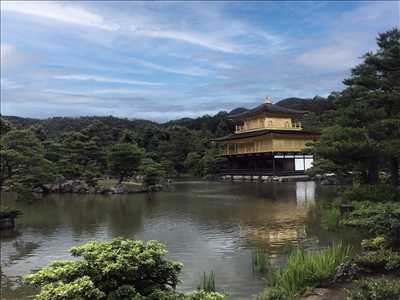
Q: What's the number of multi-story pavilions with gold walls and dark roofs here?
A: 1